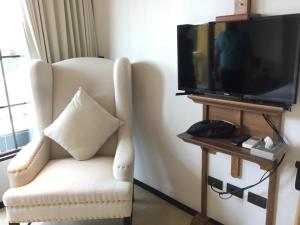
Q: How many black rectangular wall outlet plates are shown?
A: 3